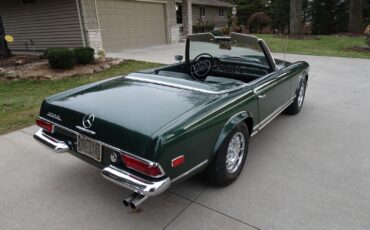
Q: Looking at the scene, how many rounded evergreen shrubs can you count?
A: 2